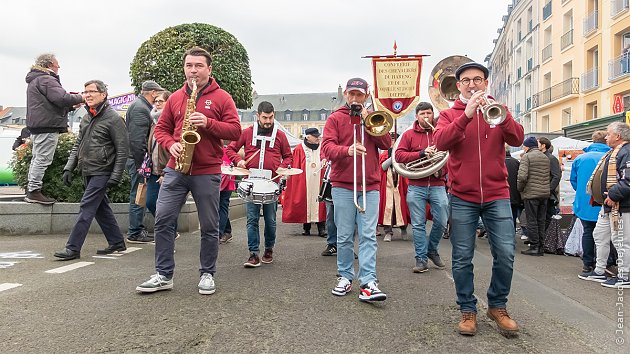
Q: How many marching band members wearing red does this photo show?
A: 5